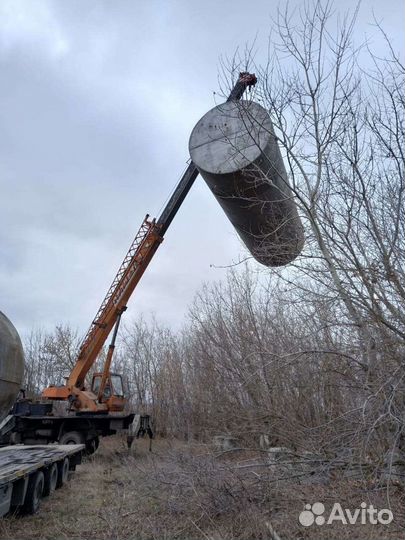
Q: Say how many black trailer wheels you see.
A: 3